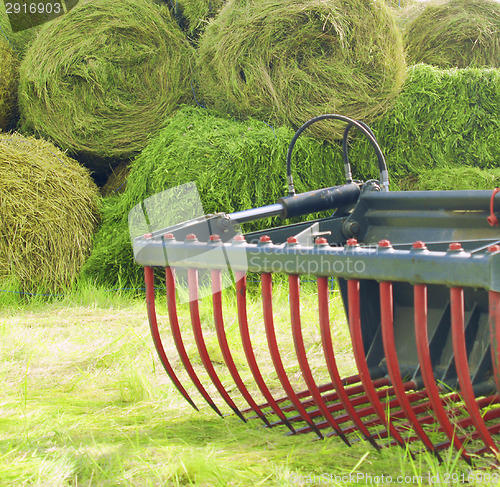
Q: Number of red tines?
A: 13